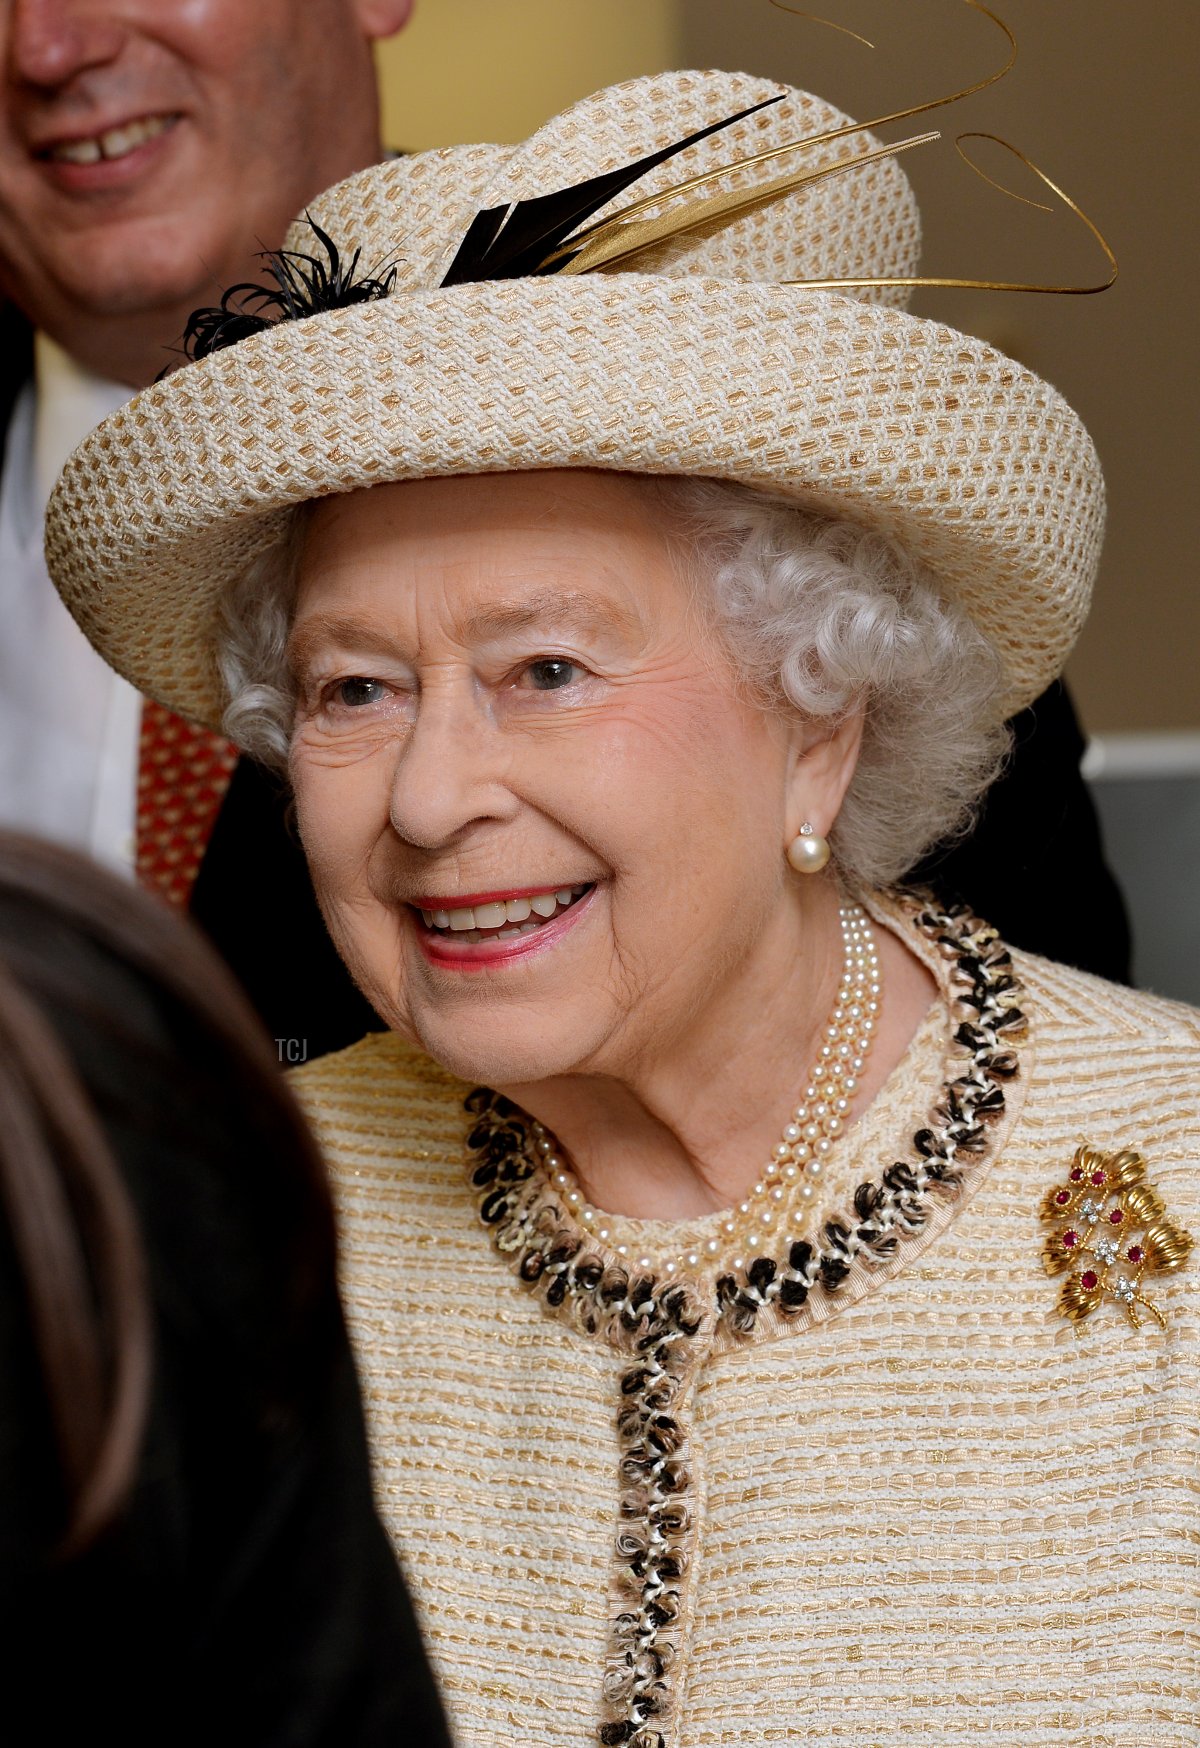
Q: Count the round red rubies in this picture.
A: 7